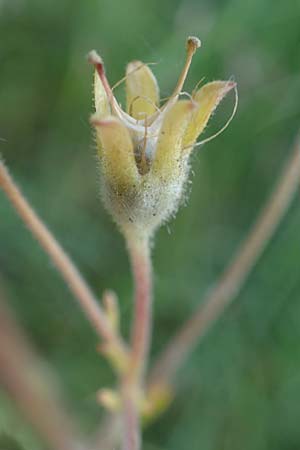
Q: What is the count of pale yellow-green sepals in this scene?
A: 5